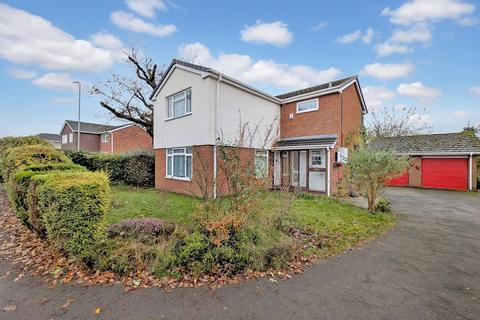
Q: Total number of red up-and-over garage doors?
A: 2